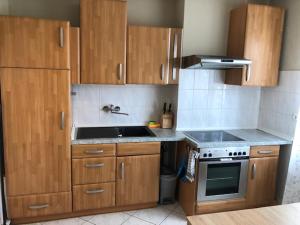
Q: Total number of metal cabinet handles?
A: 13